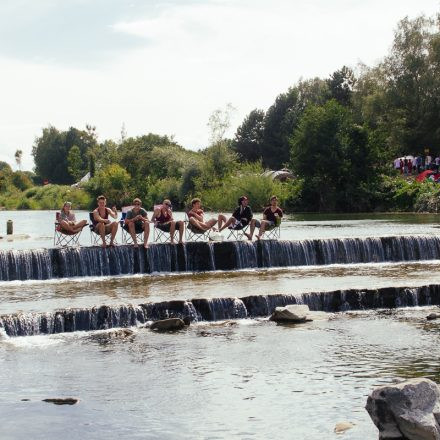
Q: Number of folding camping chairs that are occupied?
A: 7